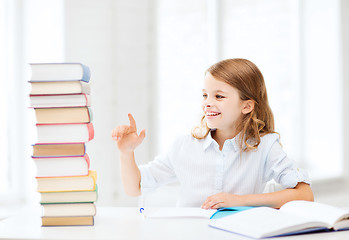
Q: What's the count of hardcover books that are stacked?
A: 11